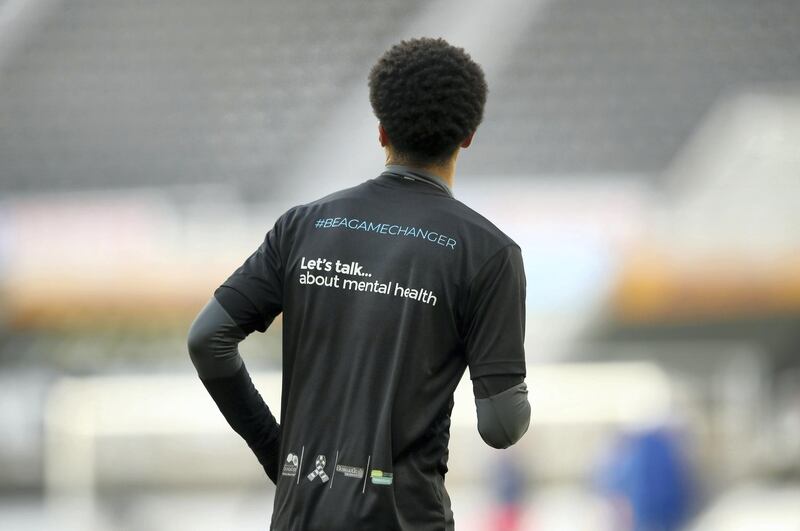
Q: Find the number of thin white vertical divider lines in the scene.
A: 3